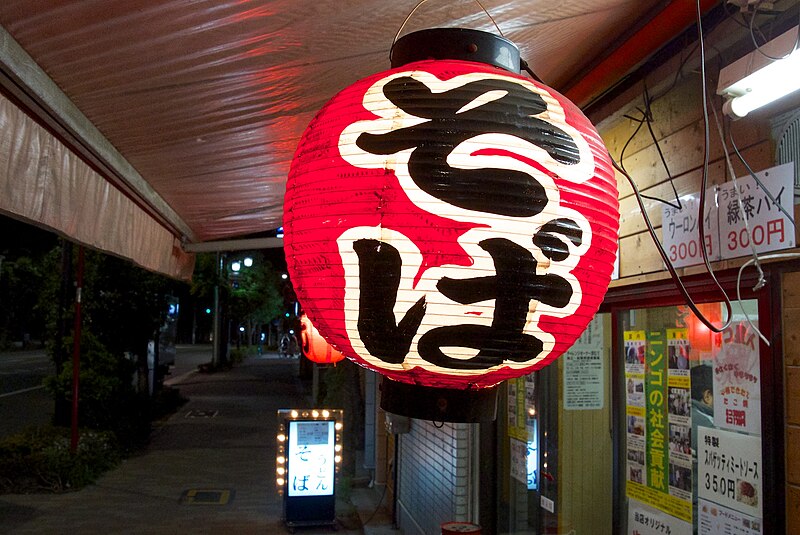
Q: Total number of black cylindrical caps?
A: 2